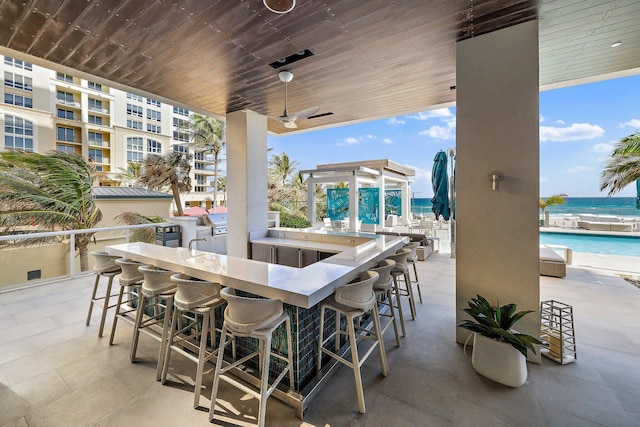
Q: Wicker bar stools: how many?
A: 9